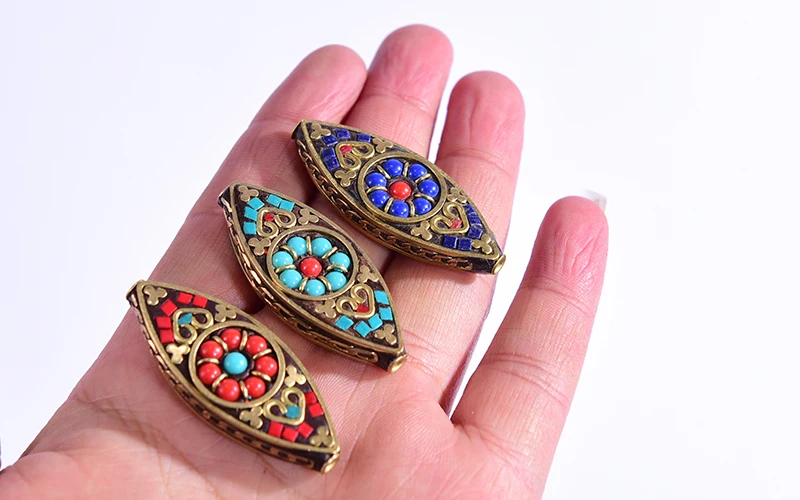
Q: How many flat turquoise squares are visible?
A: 10